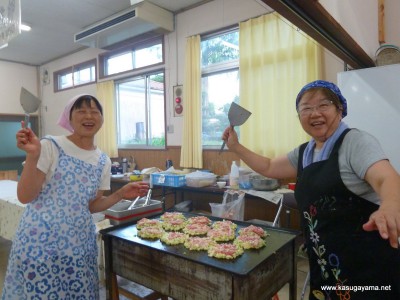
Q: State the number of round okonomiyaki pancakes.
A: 13